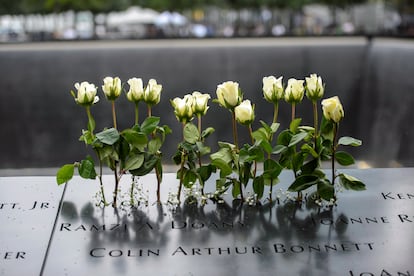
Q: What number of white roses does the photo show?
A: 12